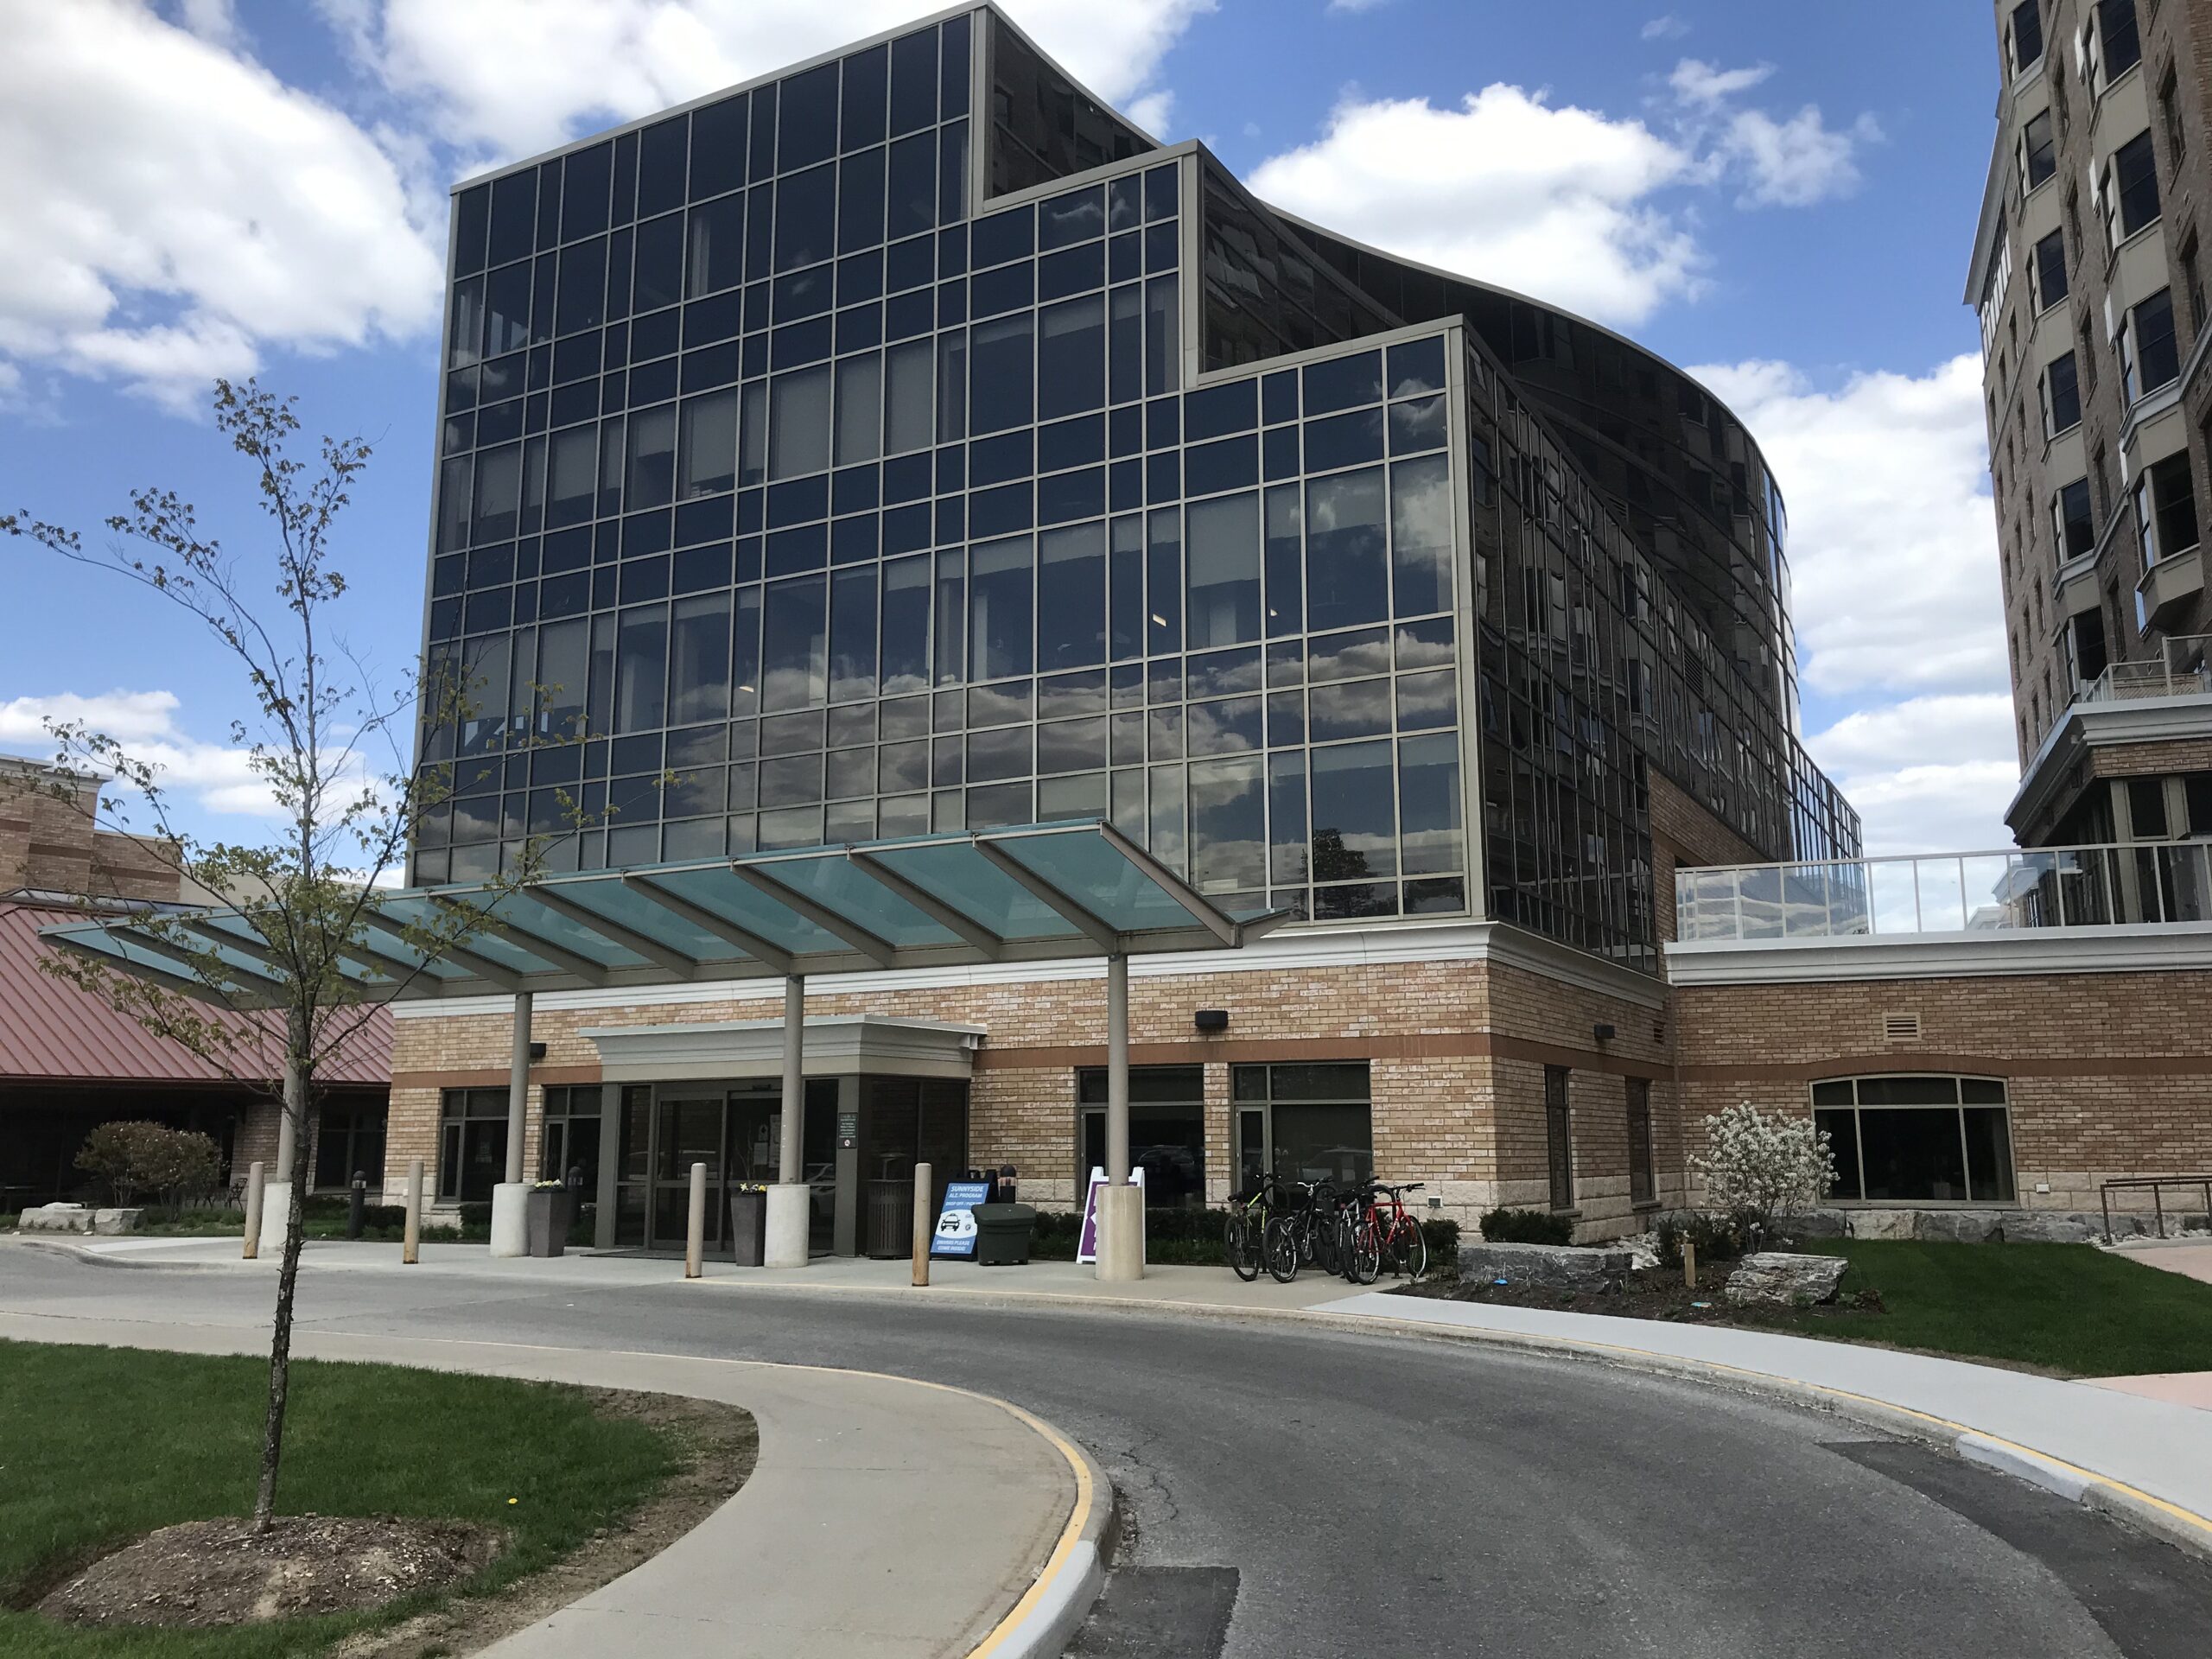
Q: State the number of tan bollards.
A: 4